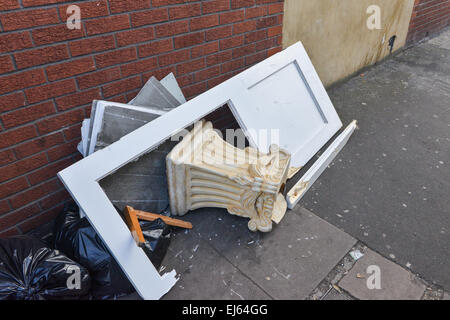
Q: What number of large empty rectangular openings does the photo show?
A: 1